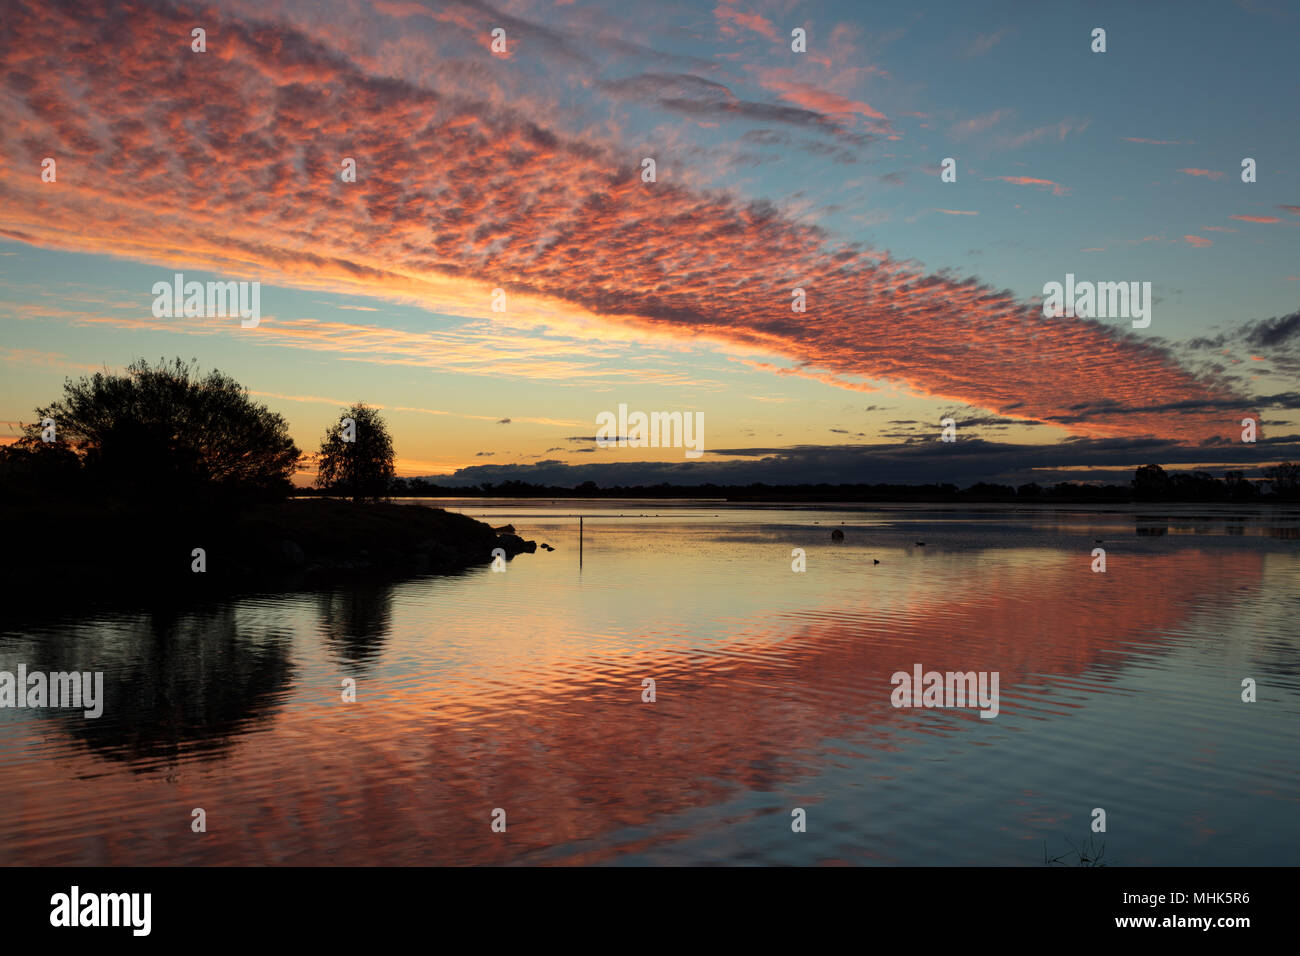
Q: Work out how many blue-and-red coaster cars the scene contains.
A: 0